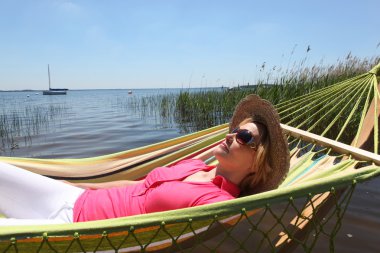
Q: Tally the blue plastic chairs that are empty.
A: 0